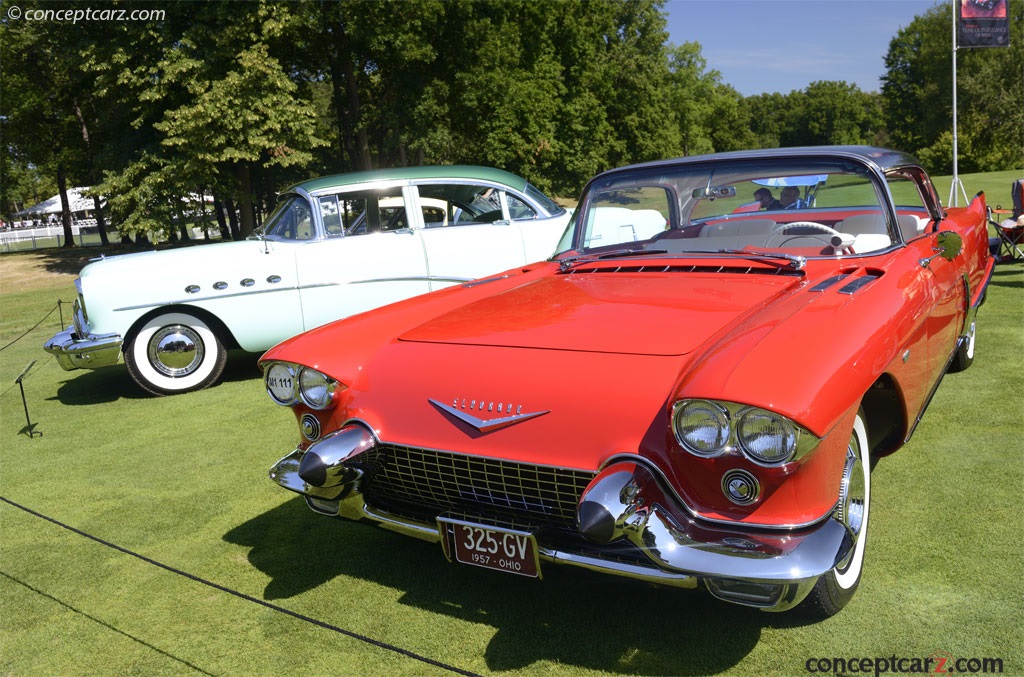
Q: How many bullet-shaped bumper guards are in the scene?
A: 2